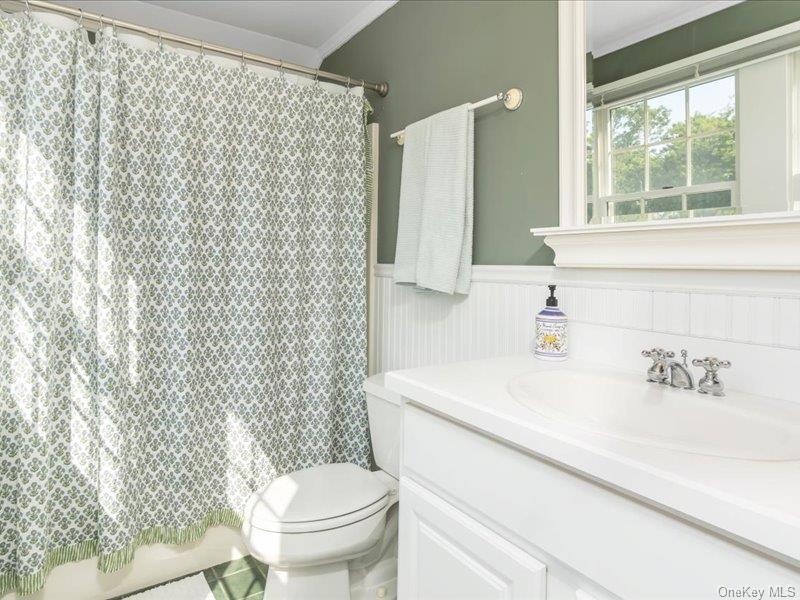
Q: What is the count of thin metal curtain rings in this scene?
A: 11